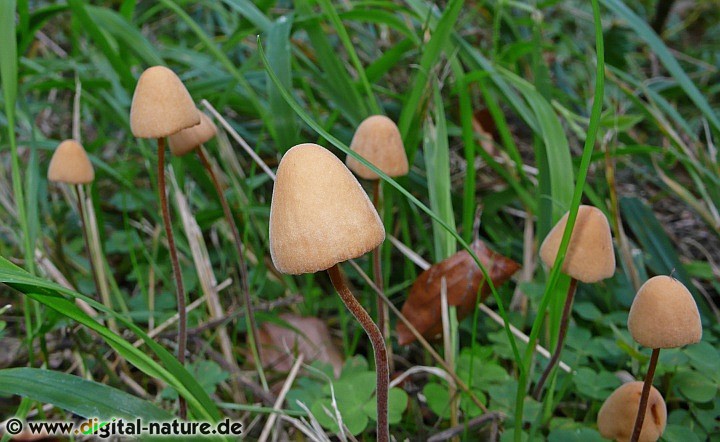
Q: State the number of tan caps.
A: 8